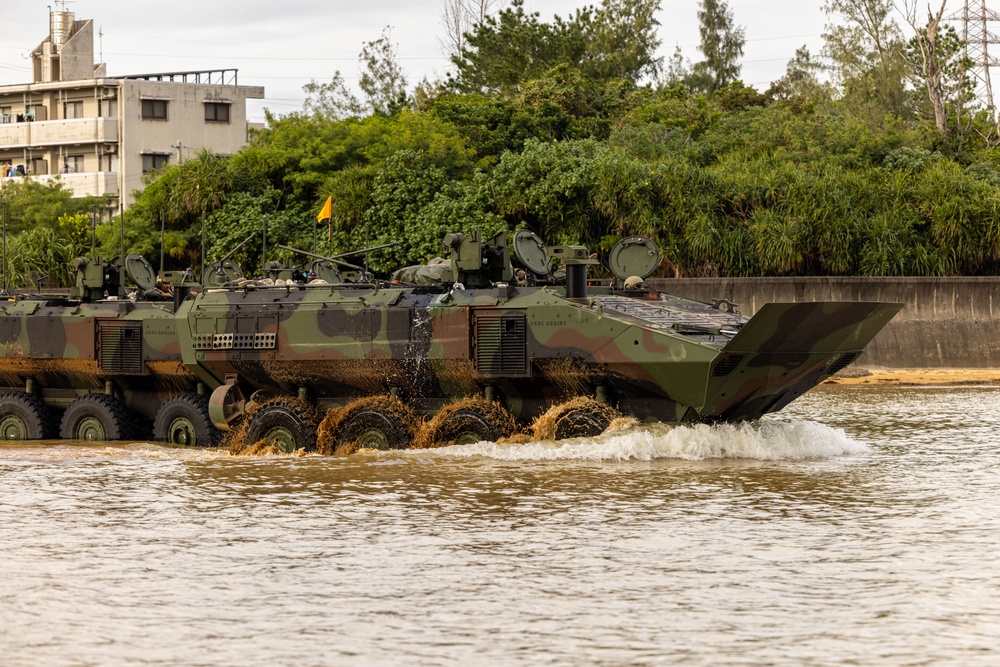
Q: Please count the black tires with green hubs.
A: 7